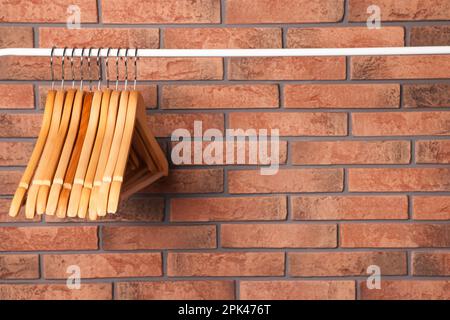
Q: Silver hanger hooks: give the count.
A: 10